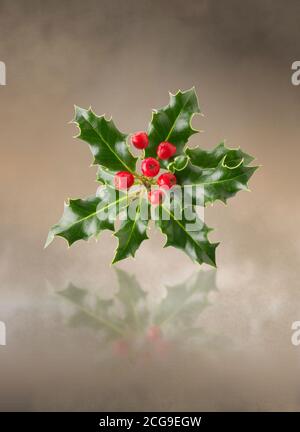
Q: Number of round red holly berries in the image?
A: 6